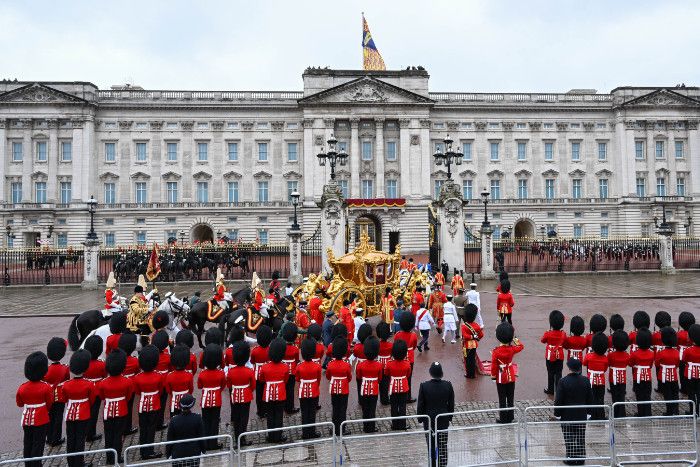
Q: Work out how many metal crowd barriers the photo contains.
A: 7